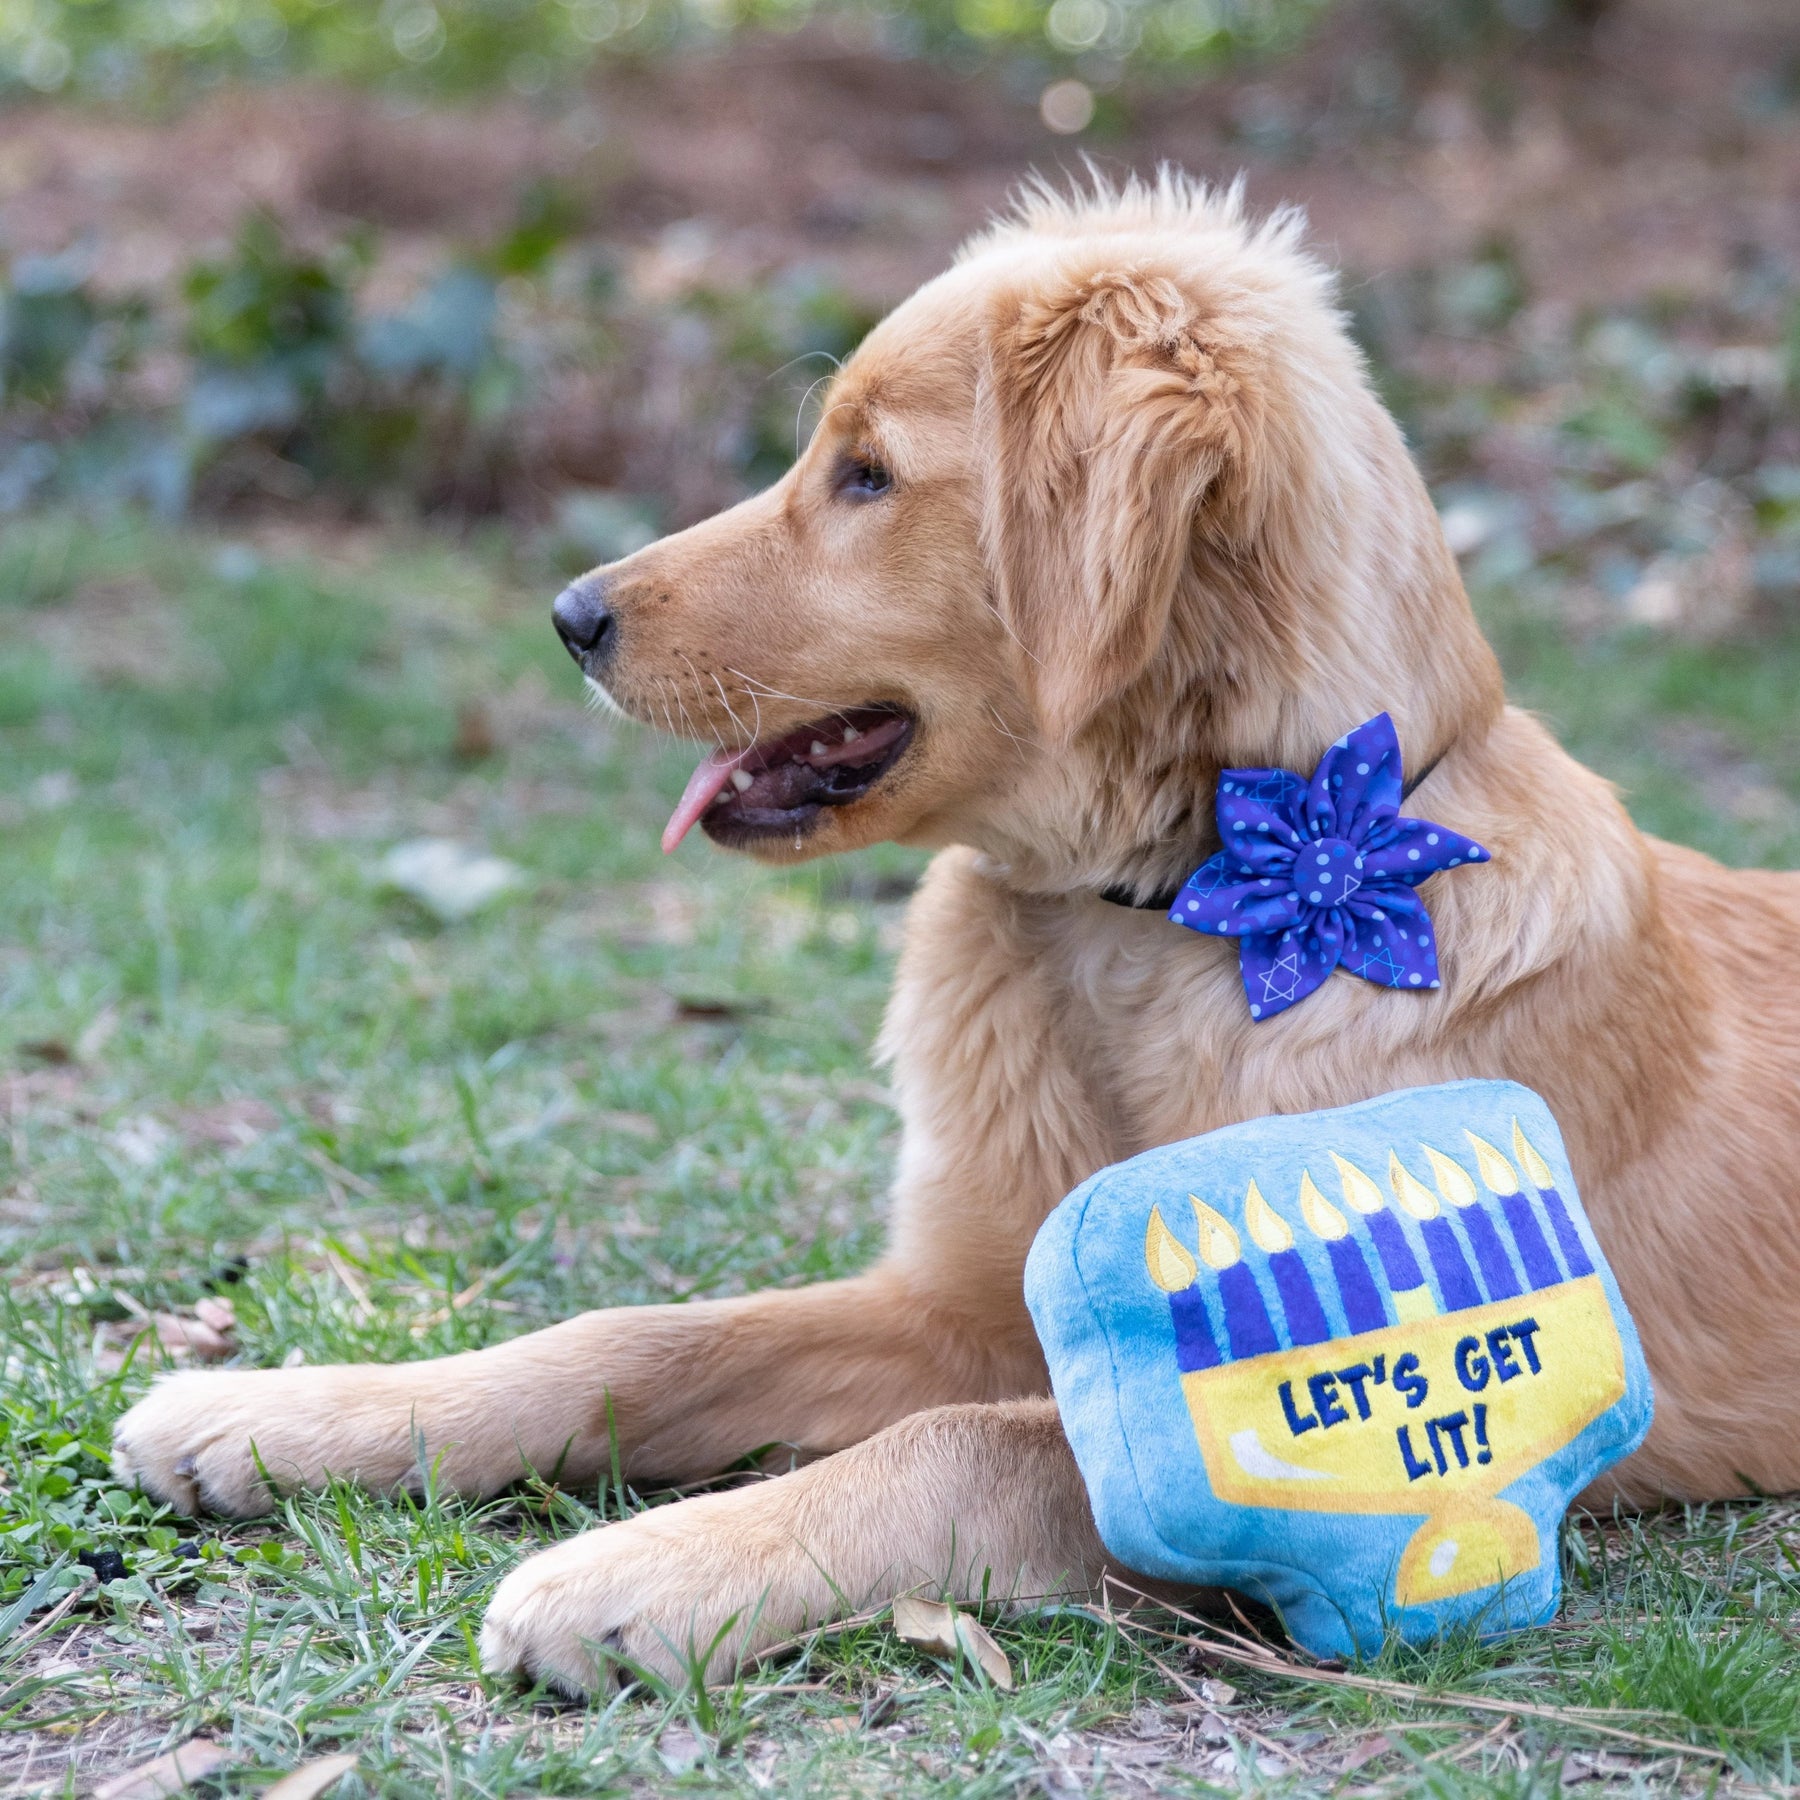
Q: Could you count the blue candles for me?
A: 9